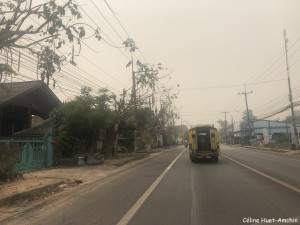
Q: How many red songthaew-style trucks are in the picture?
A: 0